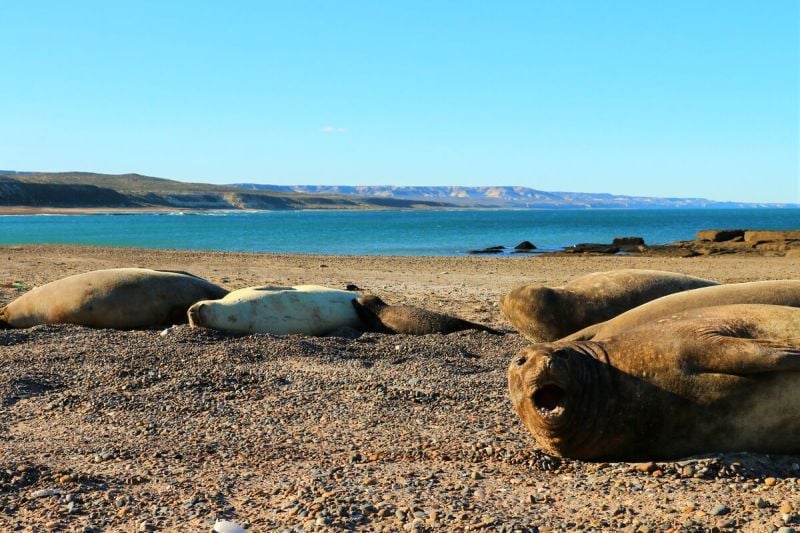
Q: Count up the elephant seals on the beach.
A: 6